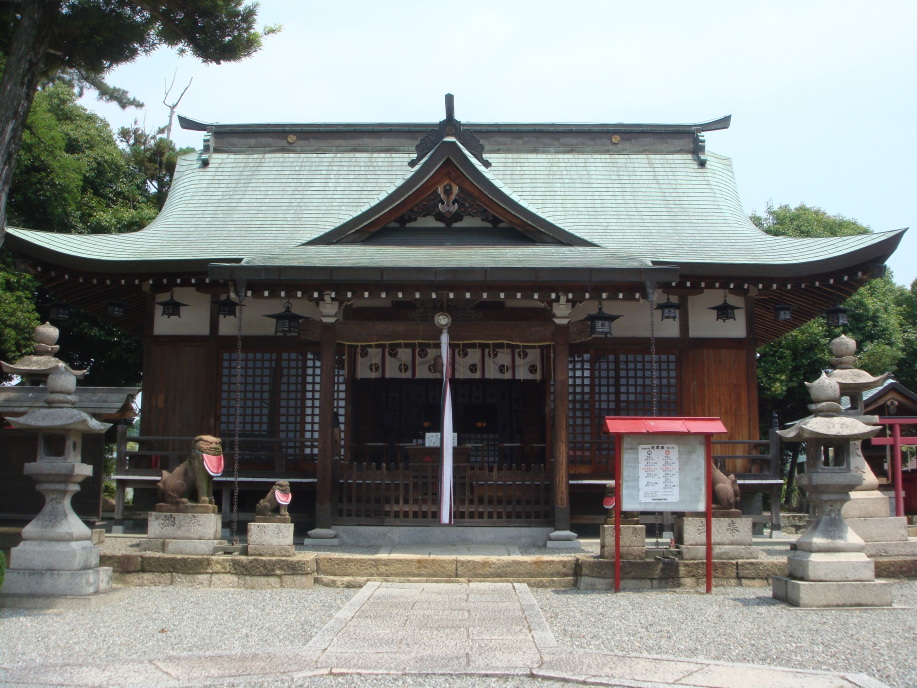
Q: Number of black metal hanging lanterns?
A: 10